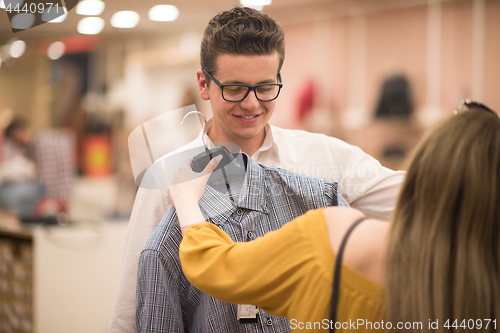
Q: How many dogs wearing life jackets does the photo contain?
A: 0